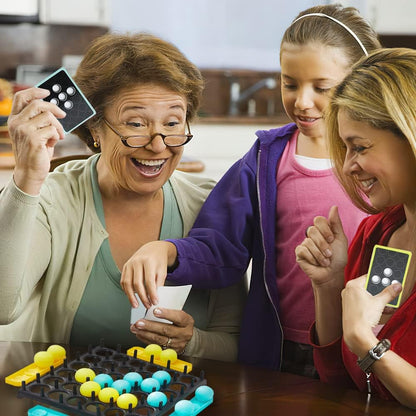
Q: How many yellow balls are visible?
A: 8